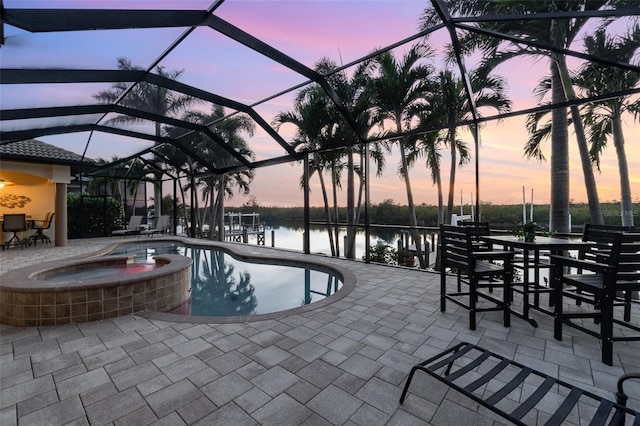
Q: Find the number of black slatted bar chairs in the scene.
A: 4